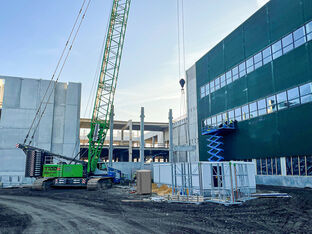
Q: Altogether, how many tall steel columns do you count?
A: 3